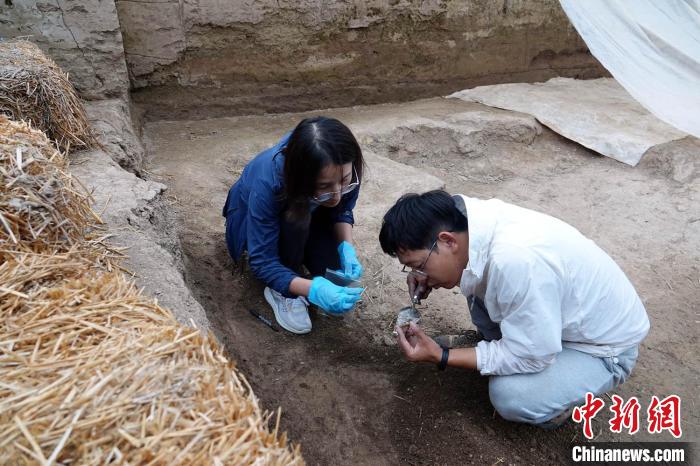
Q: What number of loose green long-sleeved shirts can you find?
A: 0